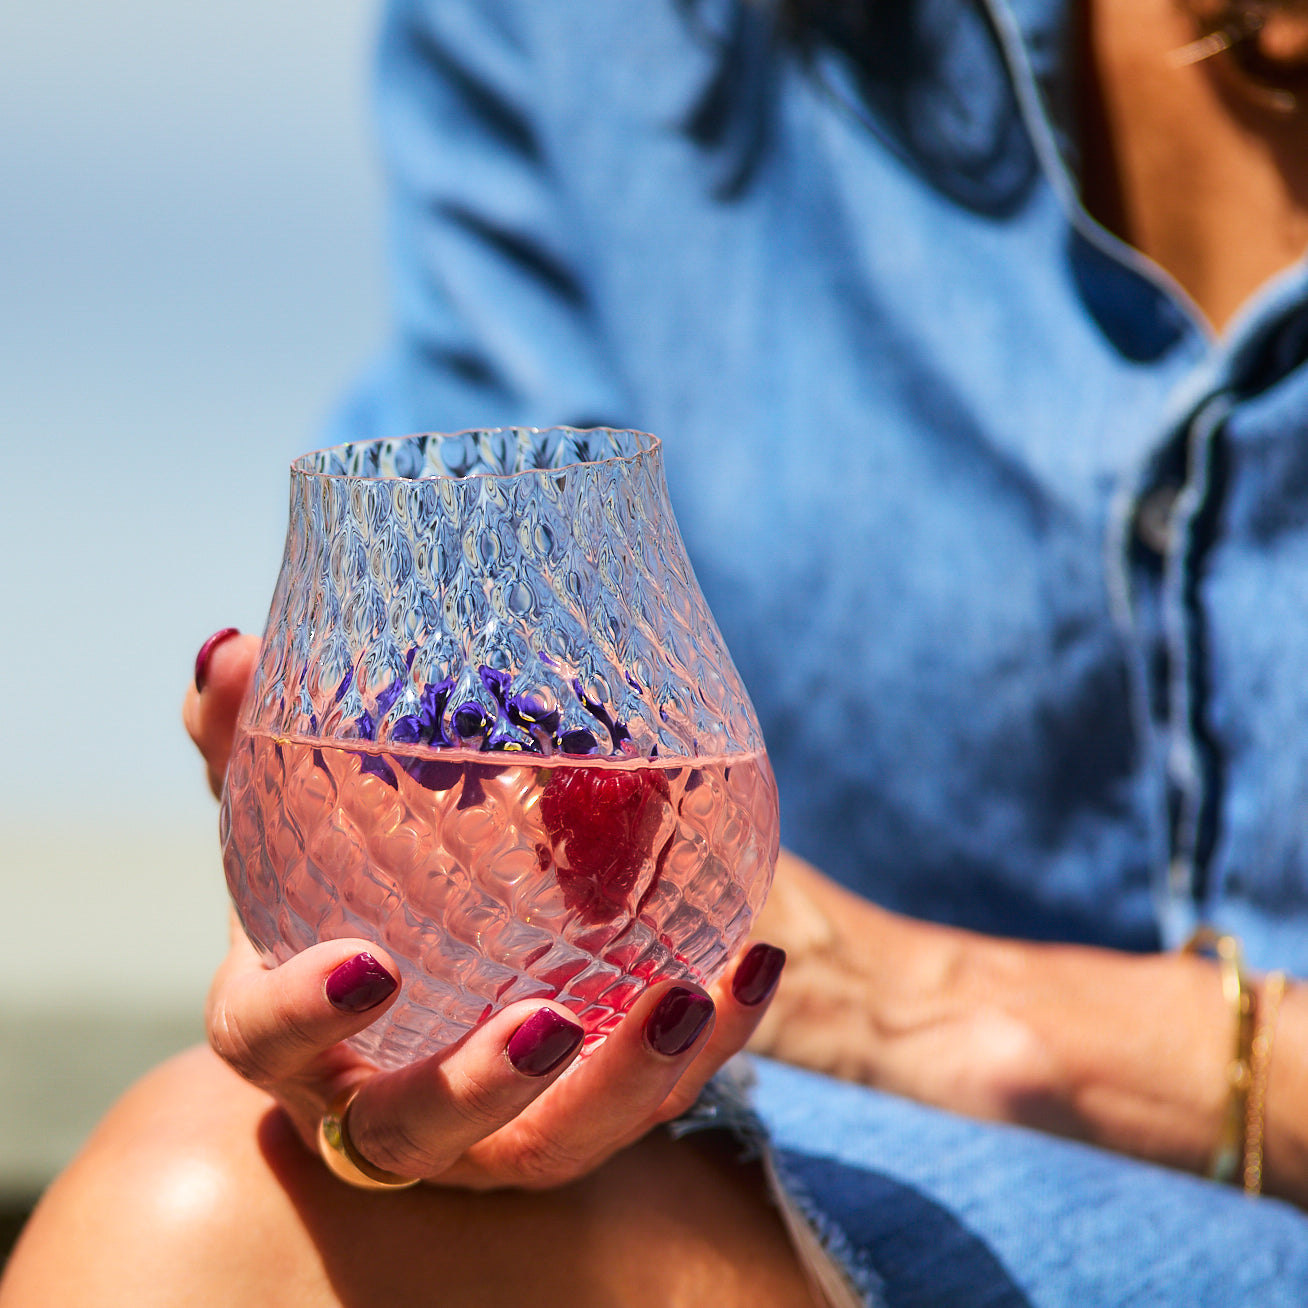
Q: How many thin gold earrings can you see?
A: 0